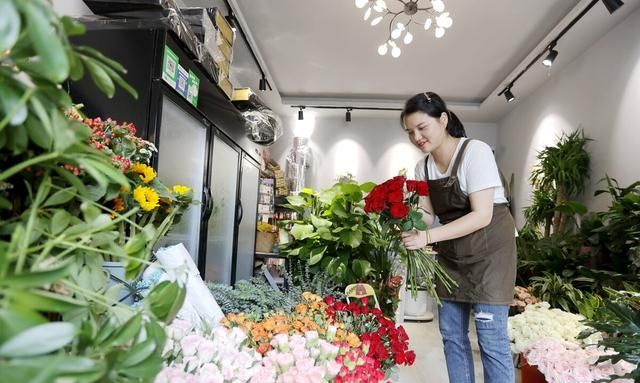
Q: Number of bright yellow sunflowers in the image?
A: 3